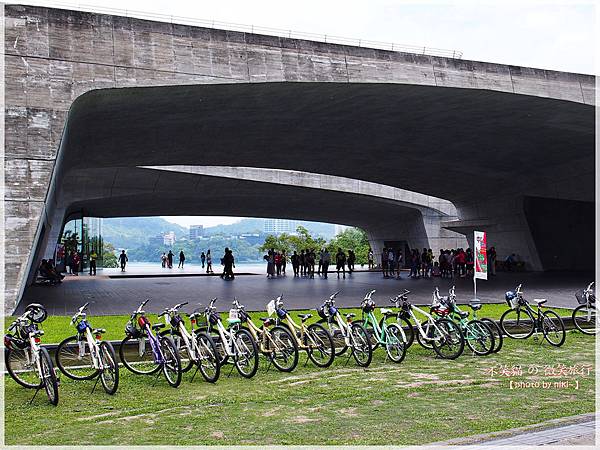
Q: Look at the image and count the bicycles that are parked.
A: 14